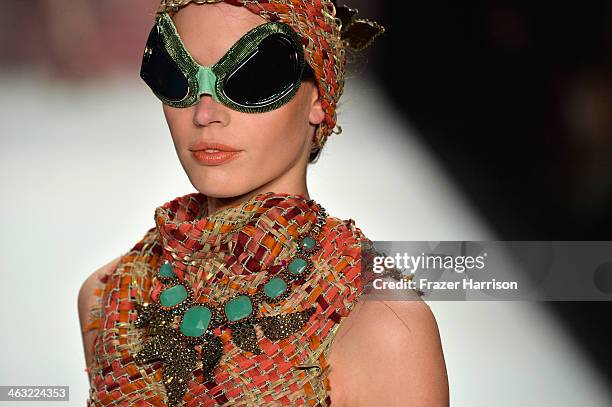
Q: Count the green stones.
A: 7